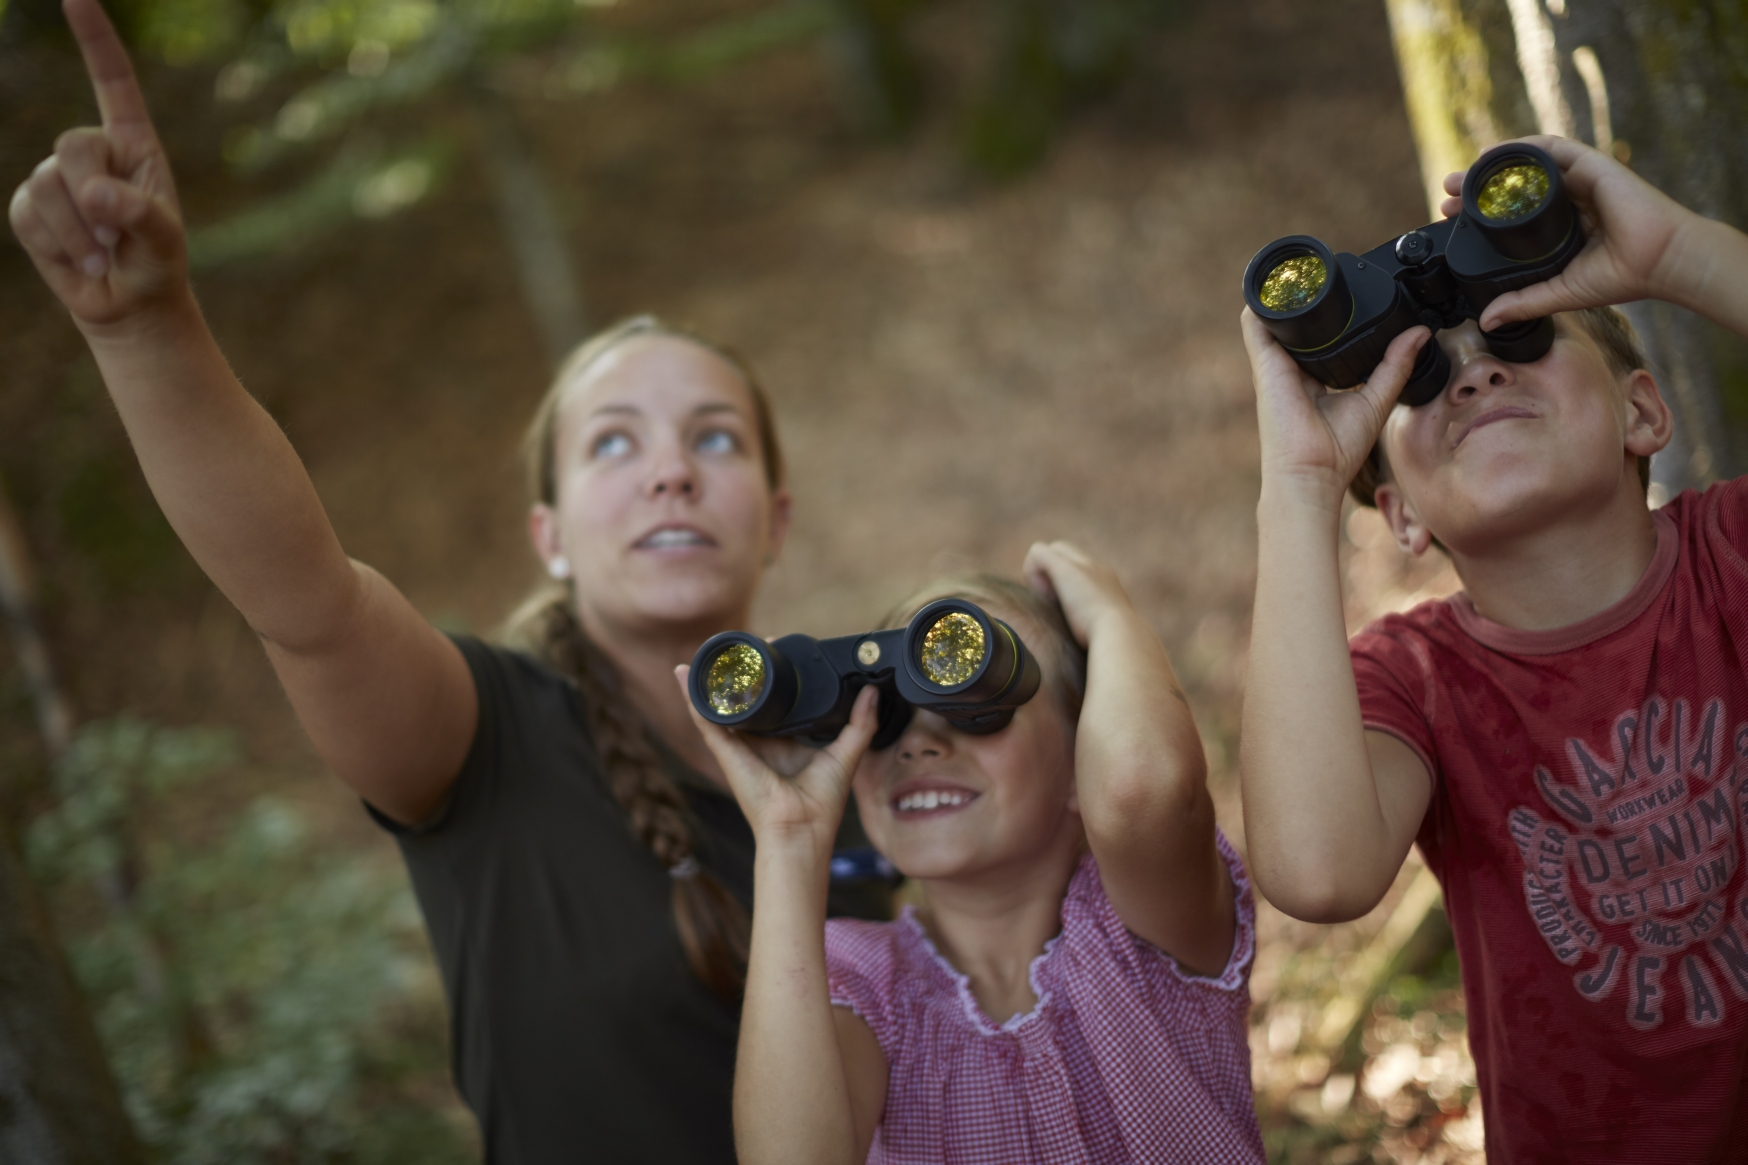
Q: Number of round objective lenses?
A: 4